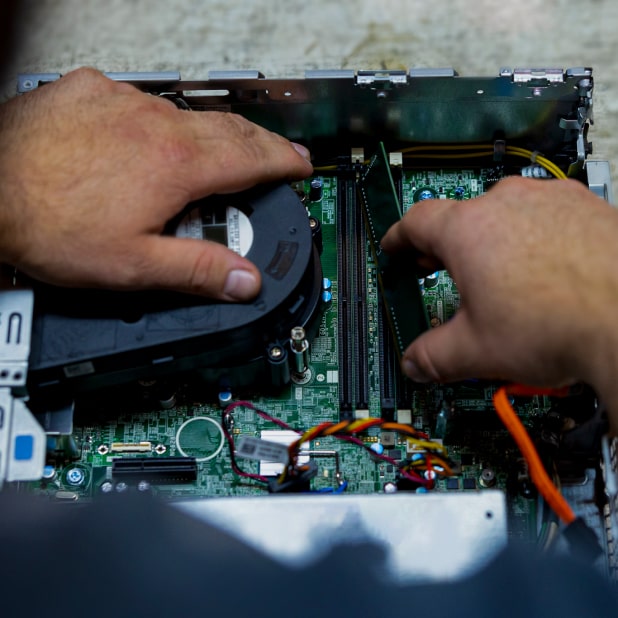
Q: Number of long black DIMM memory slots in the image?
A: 4